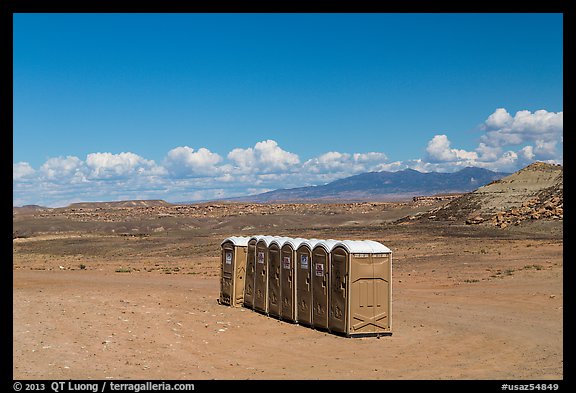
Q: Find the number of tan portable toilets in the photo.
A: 8